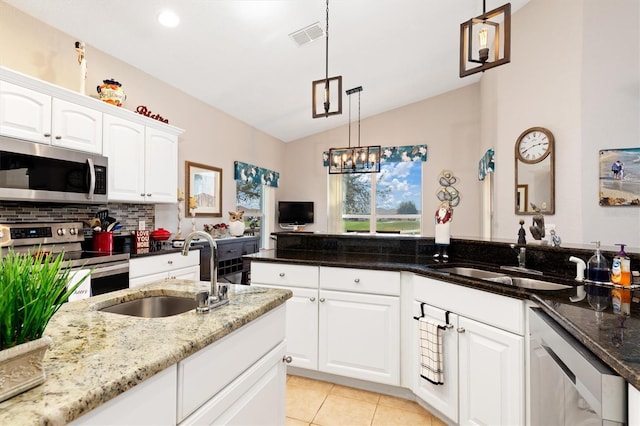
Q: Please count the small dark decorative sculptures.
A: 2